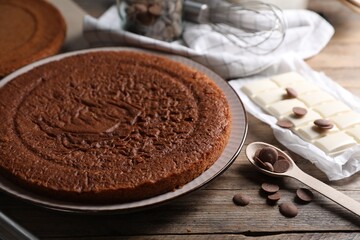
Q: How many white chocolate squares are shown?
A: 12